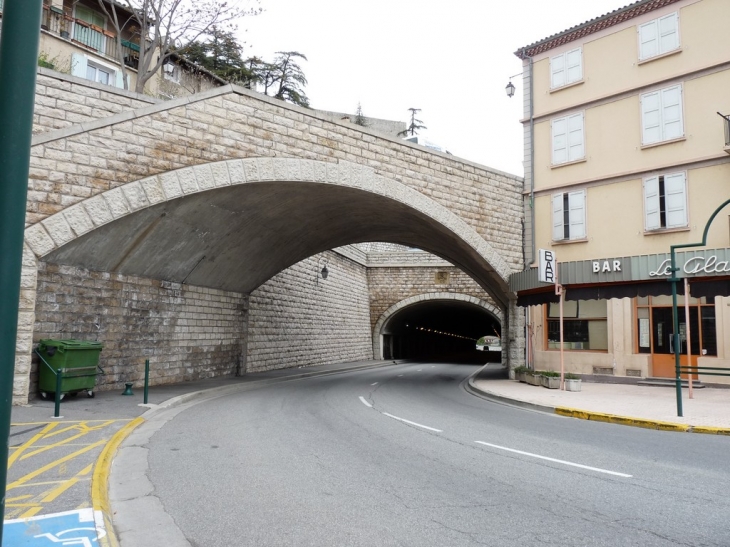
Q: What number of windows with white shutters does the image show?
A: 6